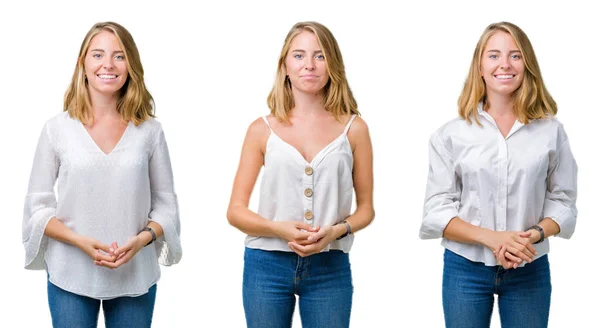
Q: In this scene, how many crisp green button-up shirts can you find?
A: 0